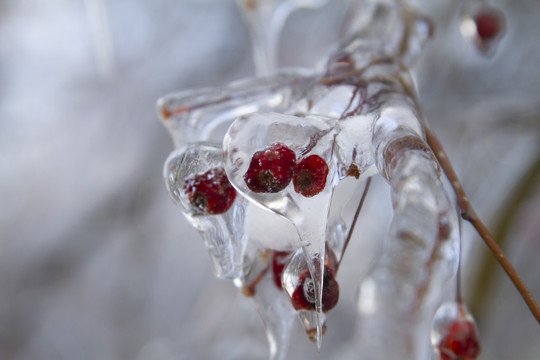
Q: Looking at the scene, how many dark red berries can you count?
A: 7